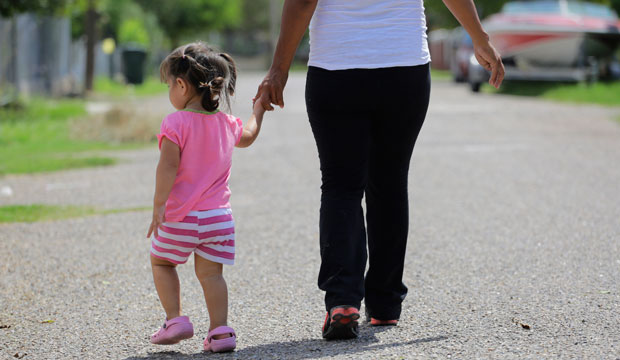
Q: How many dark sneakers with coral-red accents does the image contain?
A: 2